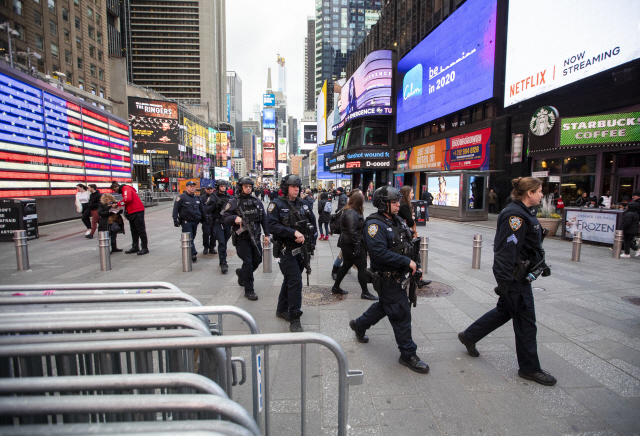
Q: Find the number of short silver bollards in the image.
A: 8